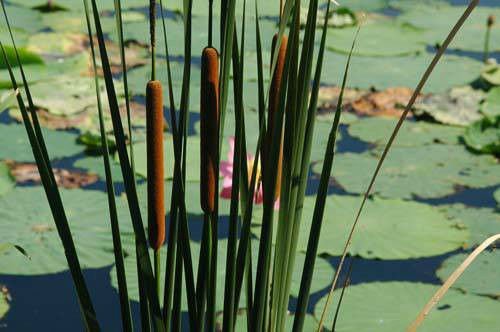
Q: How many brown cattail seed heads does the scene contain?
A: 3